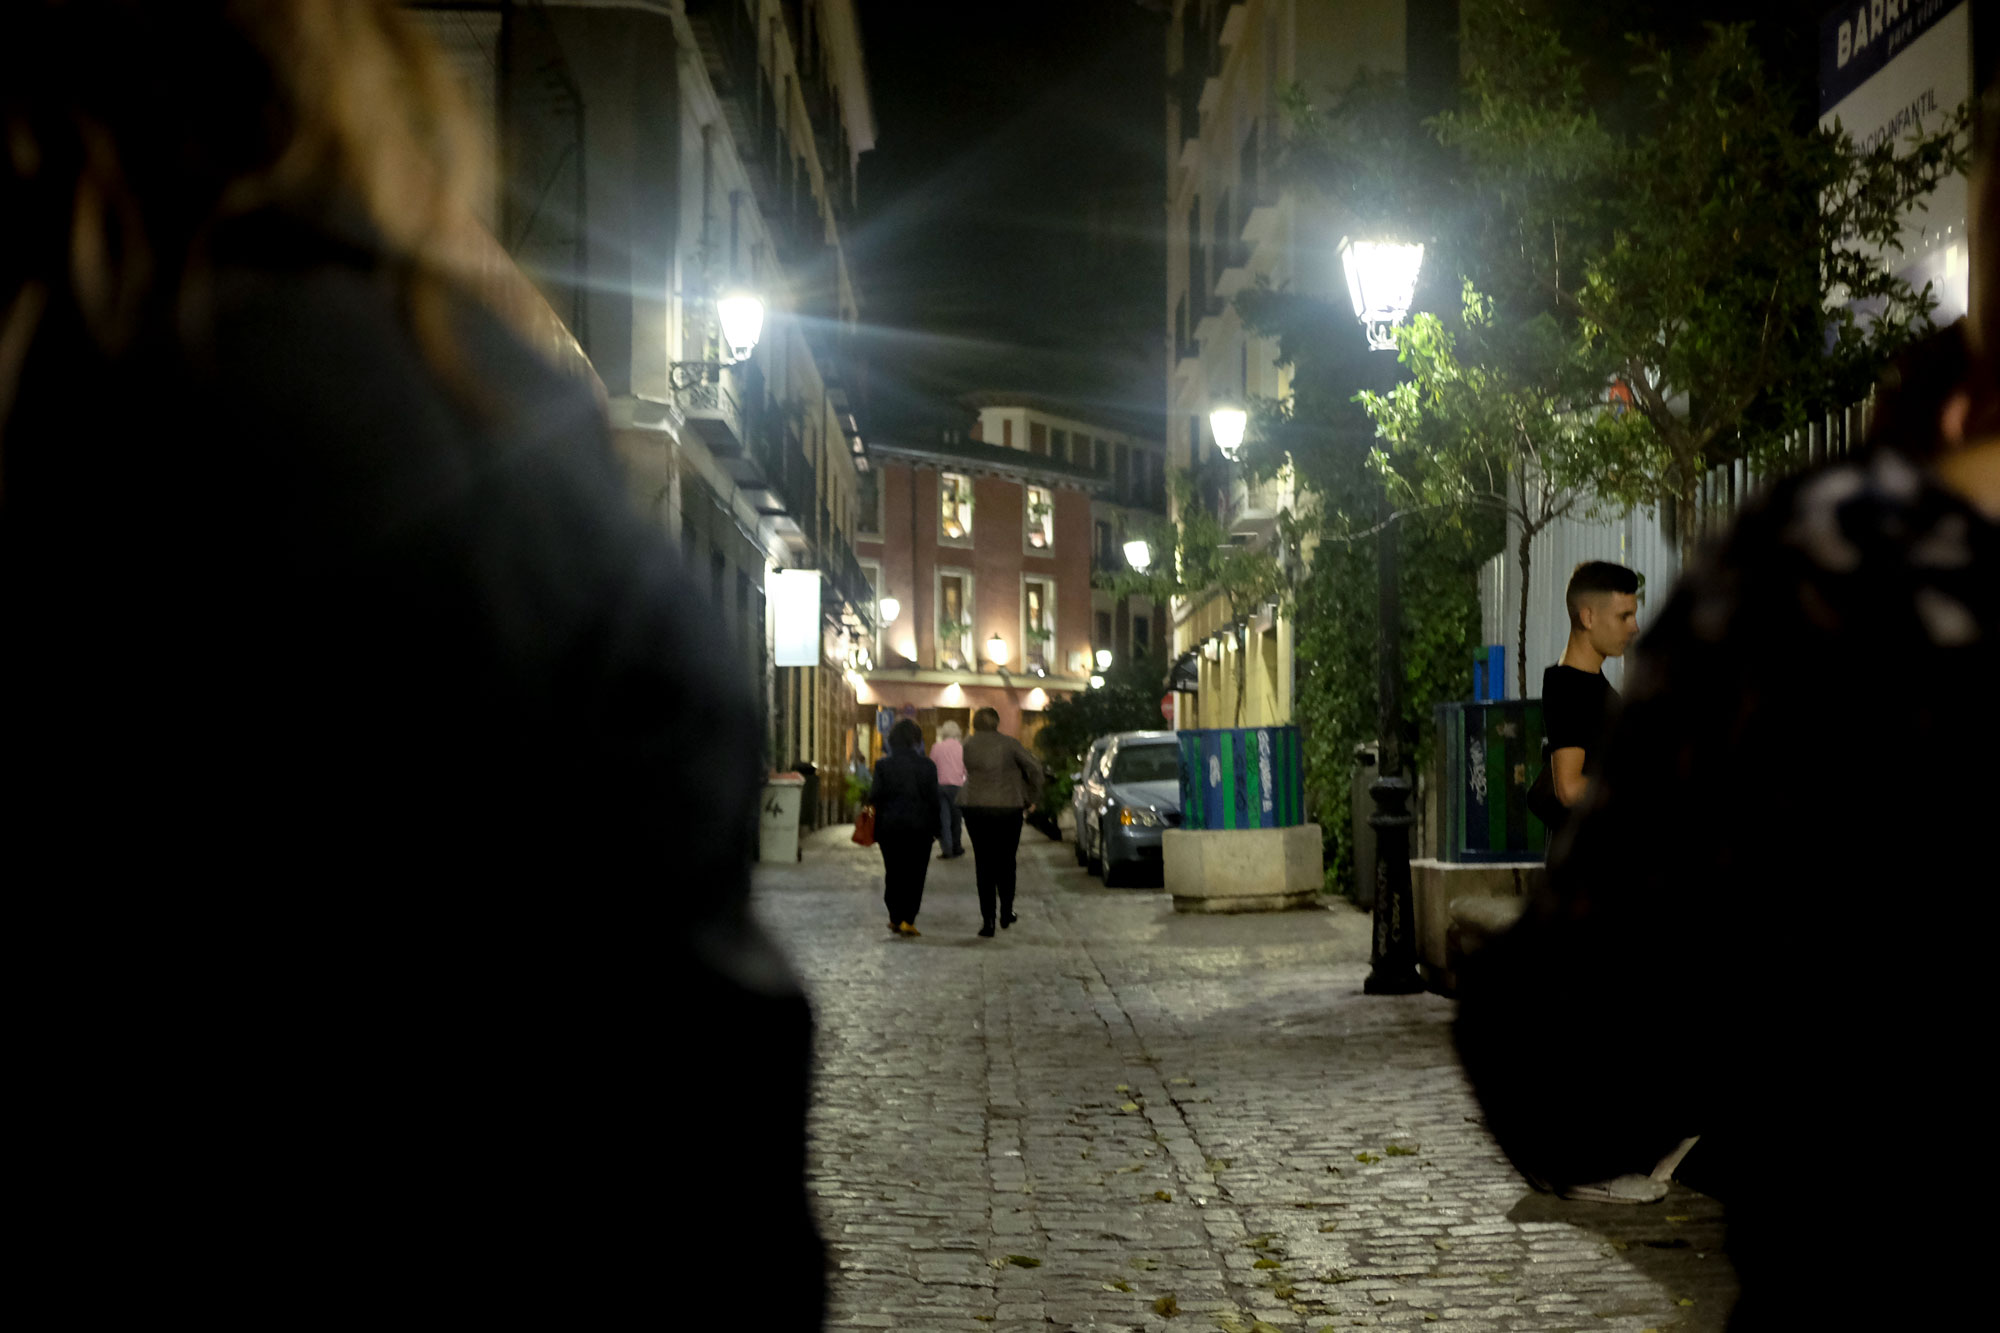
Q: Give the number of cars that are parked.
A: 2